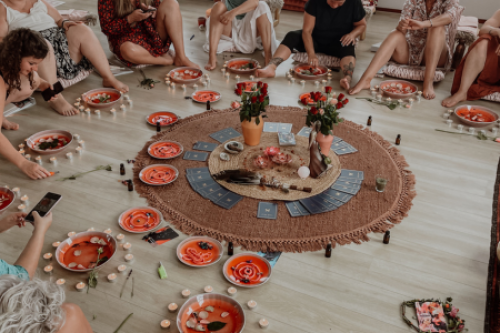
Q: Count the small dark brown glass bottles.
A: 9